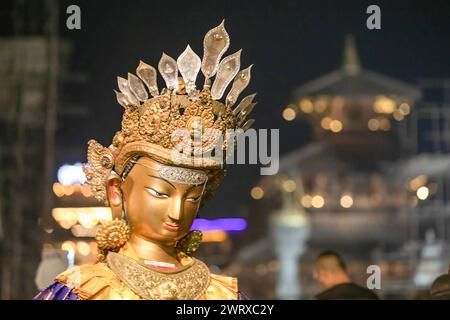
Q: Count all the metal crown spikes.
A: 12